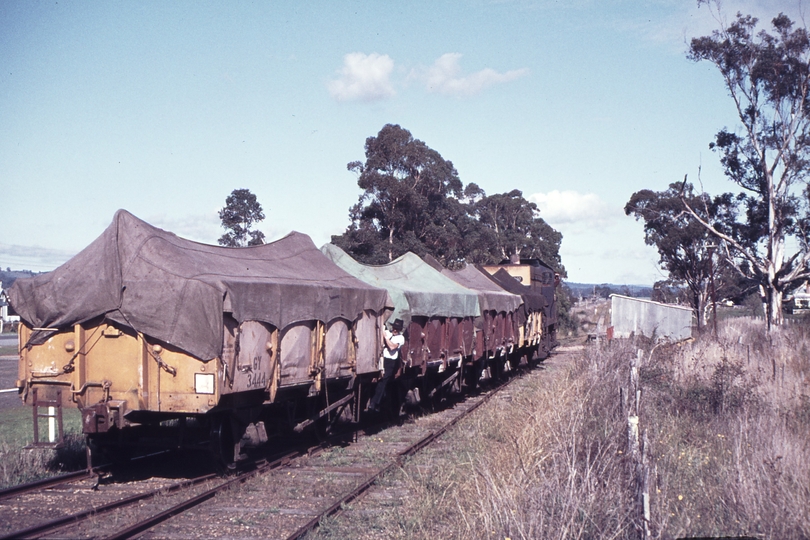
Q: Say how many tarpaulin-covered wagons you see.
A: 4